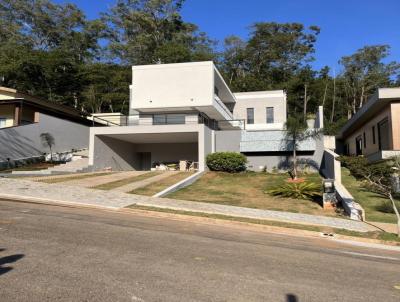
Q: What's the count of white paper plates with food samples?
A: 0